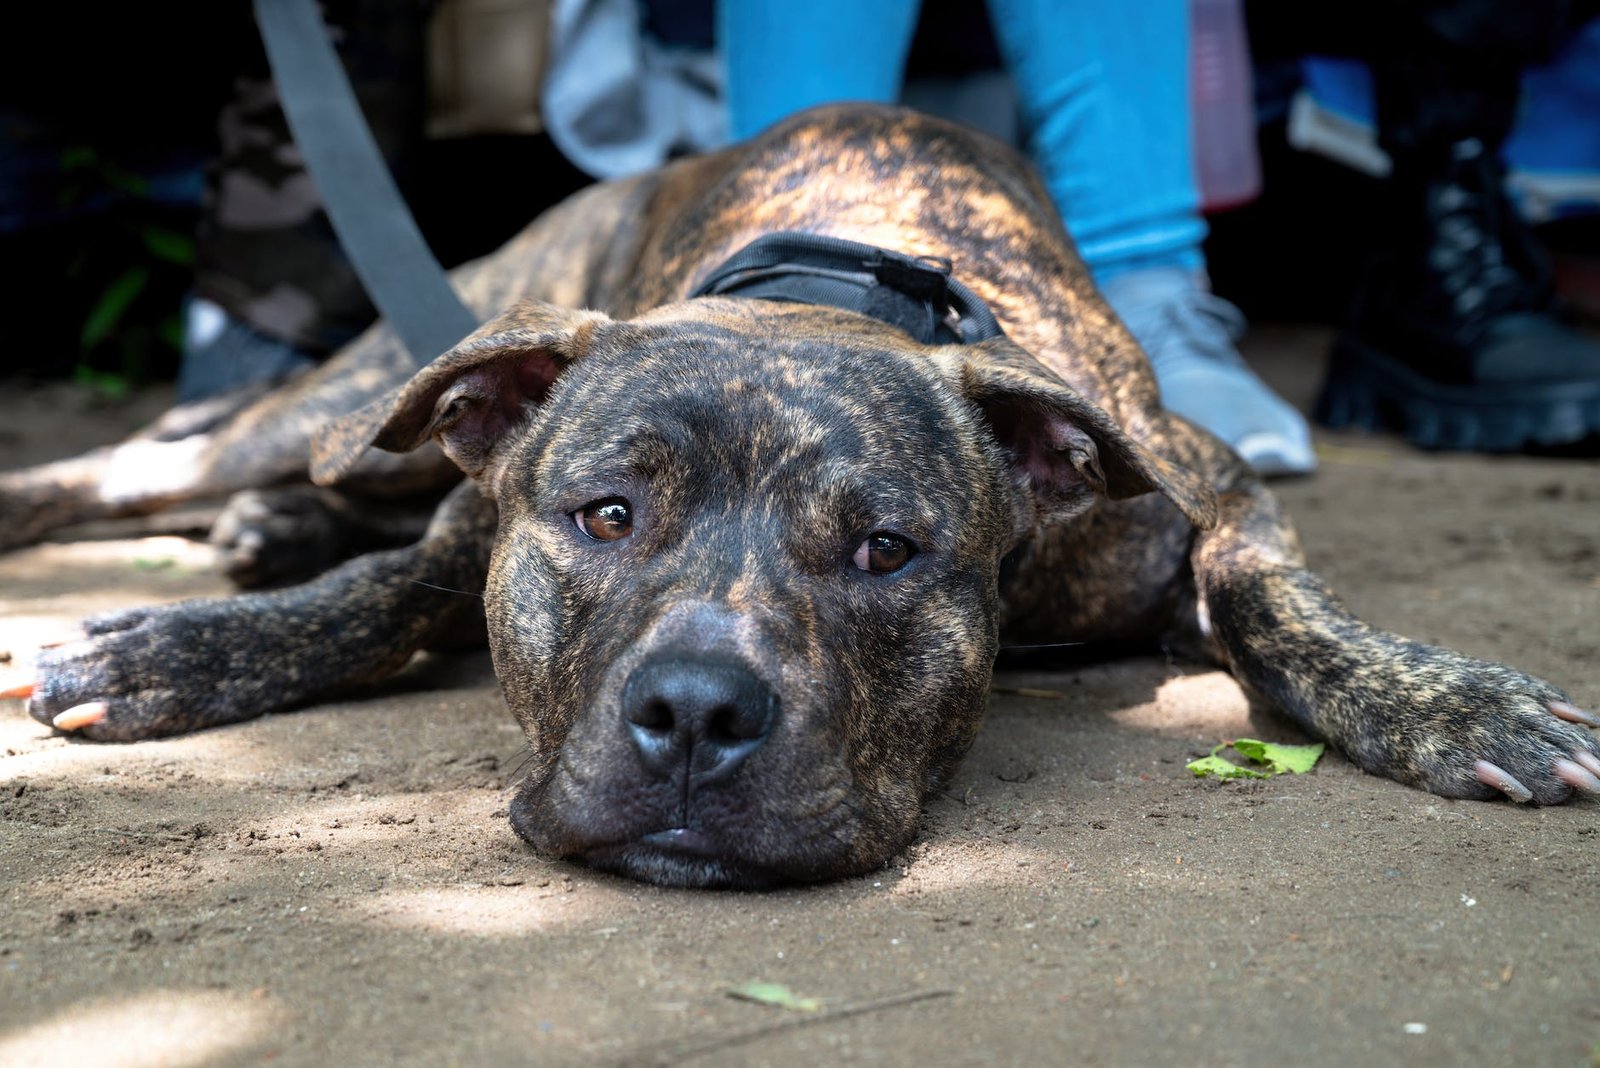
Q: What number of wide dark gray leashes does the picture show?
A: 1